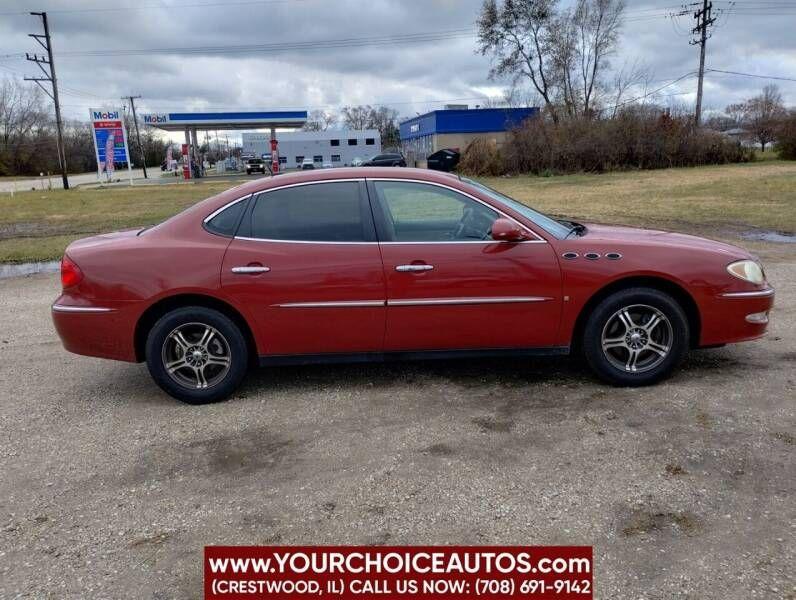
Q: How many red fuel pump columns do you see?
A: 2